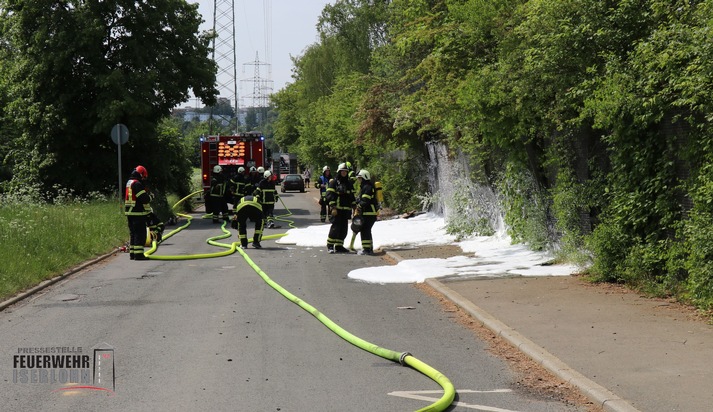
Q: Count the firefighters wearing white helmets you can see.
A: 8